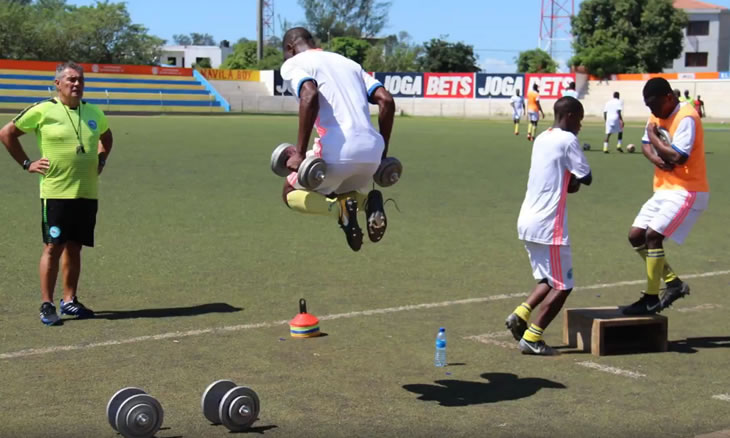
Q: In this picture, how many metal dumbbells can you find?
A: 4